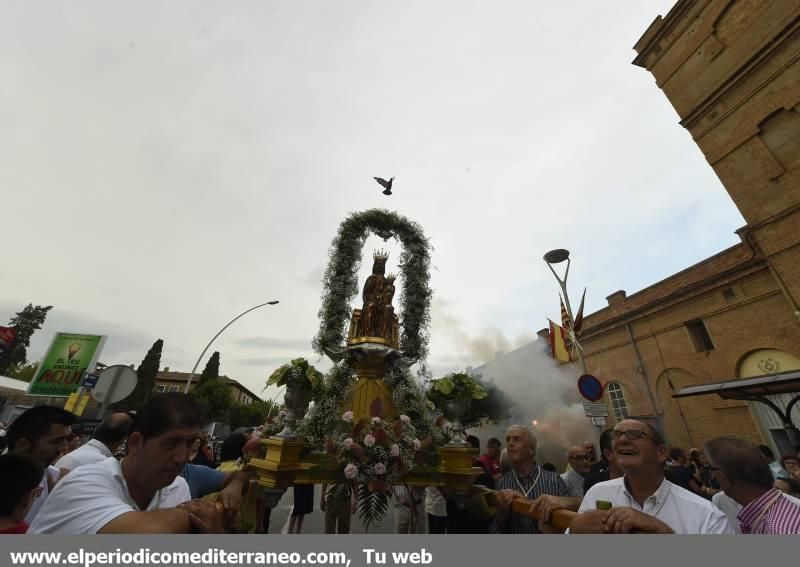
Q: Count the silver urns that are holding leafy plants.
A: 2